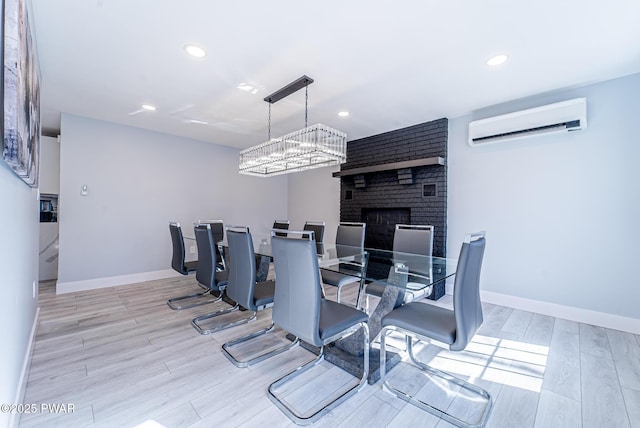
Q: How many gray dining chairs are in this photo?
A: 10